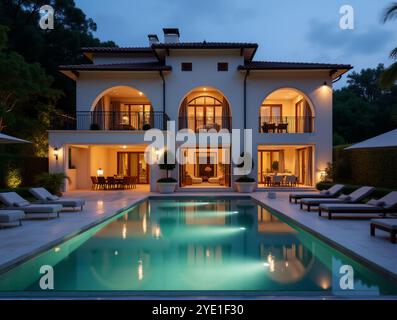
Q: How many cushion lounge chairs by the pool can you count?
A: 7